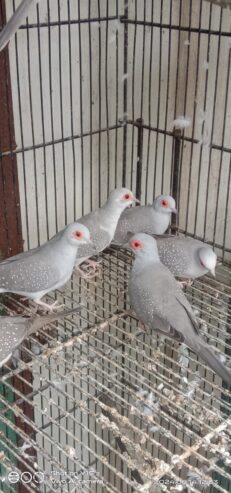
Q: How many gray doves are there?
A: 6